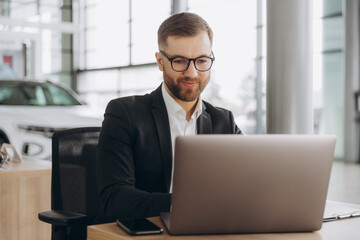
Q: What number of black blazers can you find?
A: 1